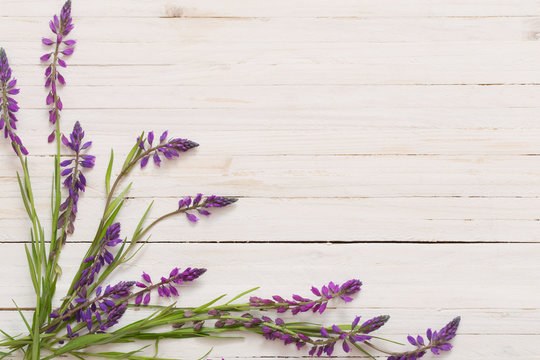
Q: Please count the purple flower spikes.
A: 12